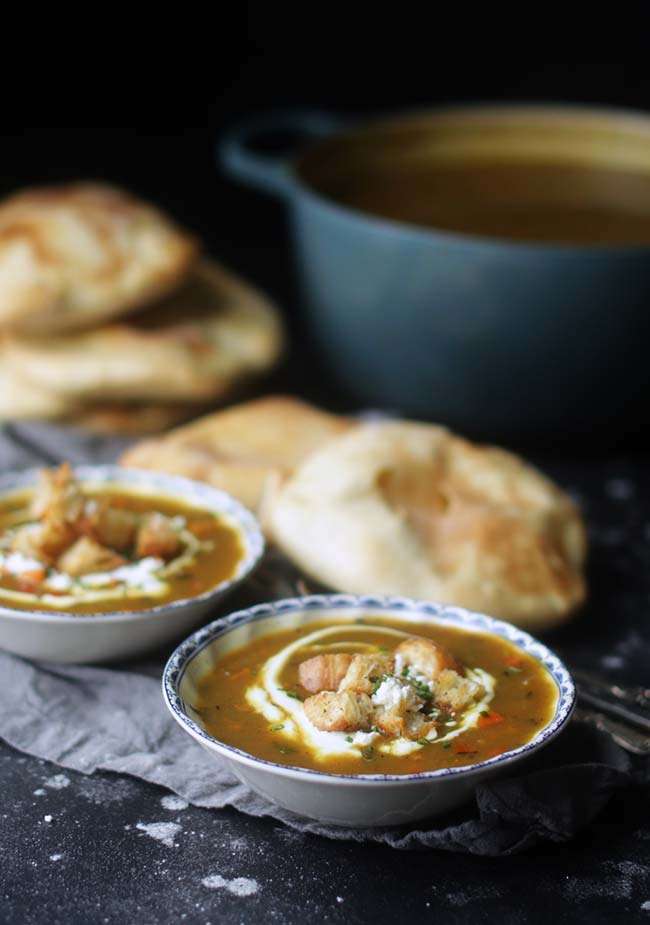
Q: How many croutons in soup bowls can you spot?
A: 11